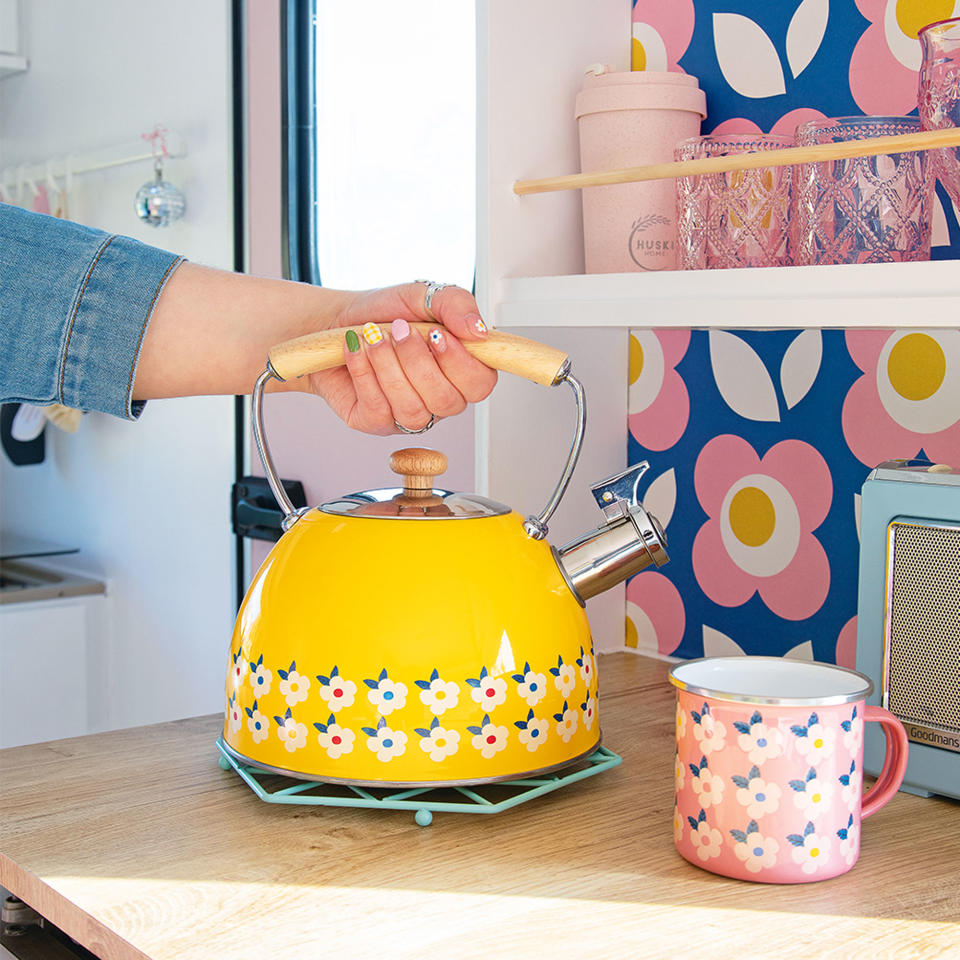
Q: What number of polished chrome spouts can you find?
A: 1